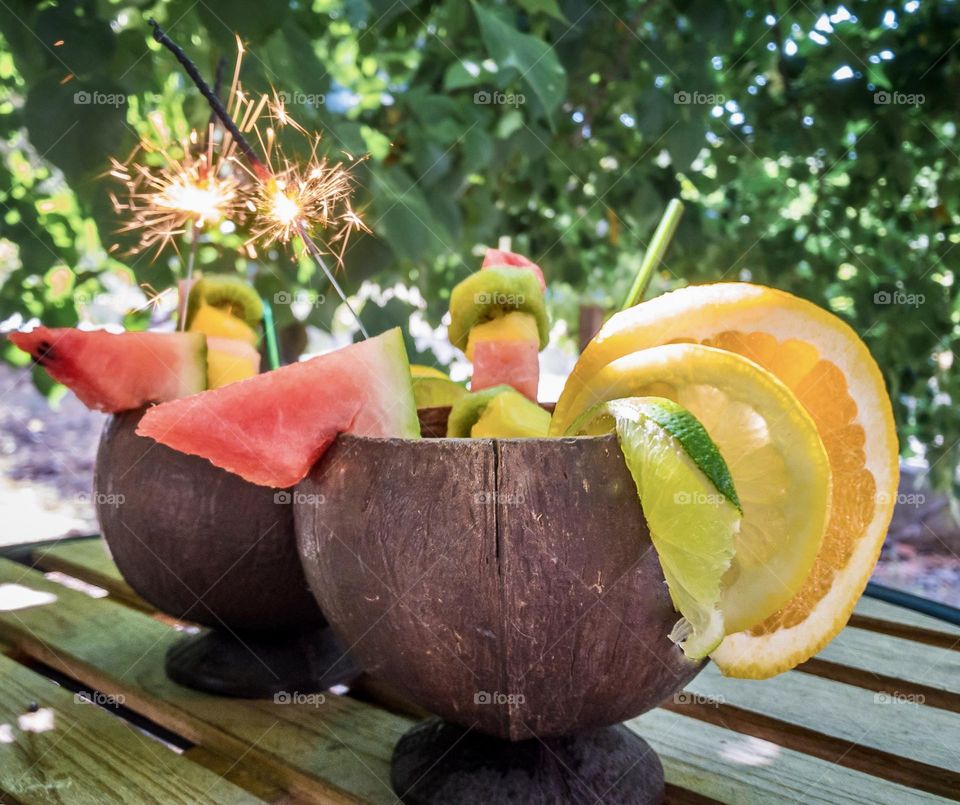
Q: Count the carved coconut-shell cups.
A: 2